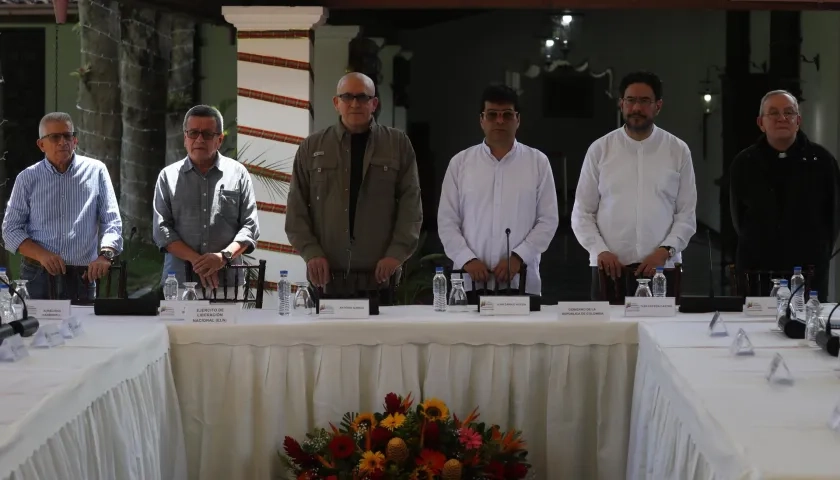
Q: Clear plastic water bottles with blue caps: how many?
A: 9